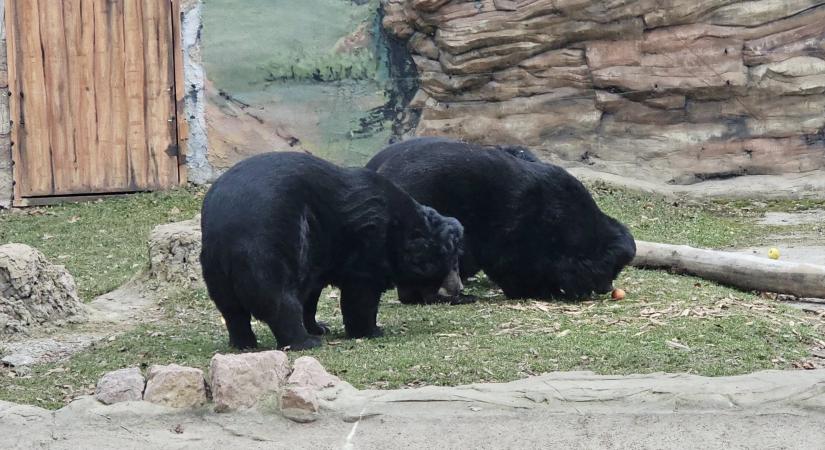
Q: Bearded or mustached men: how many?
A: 0